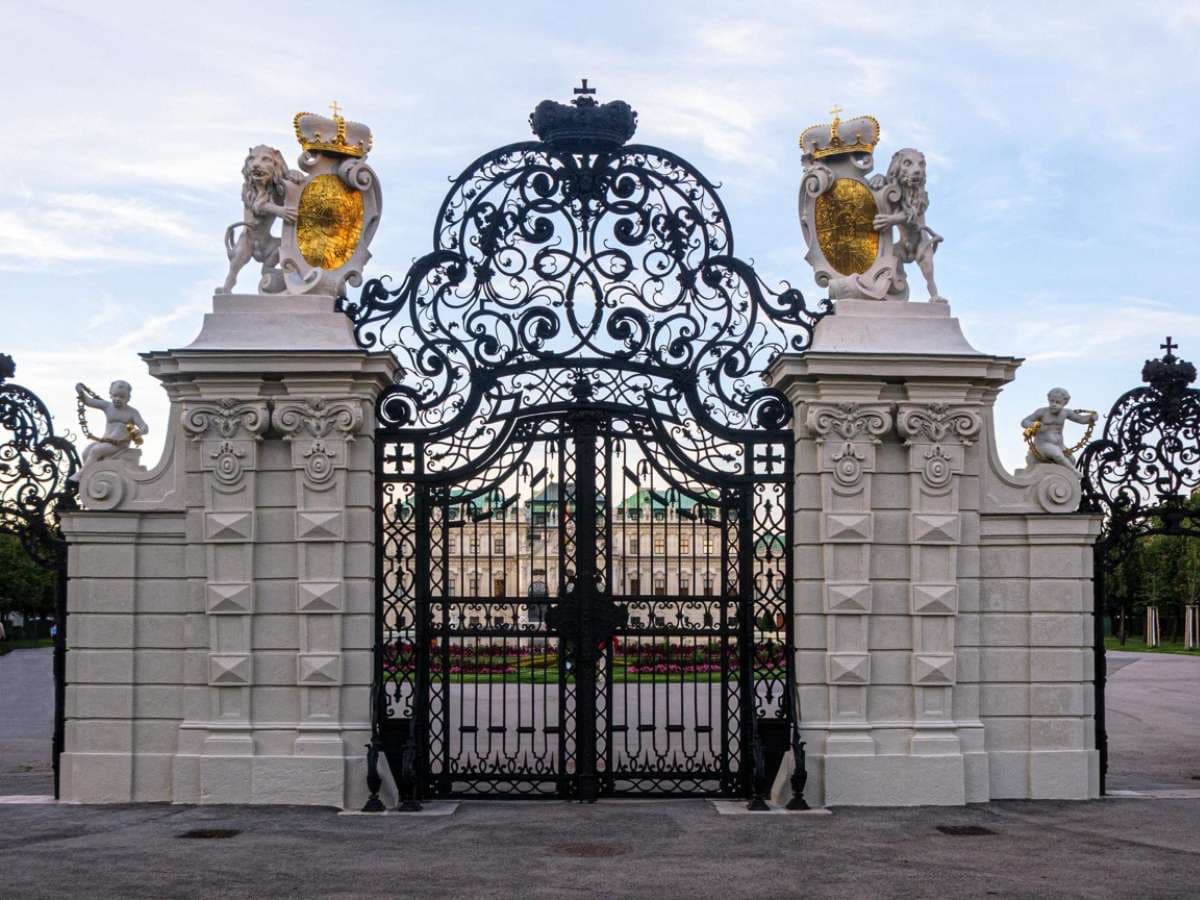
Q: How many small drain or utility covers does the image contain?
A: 3